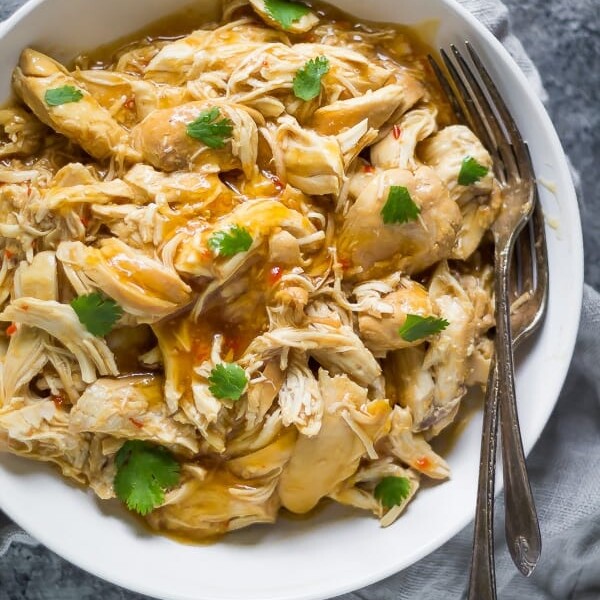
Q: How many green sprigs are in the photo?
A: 12